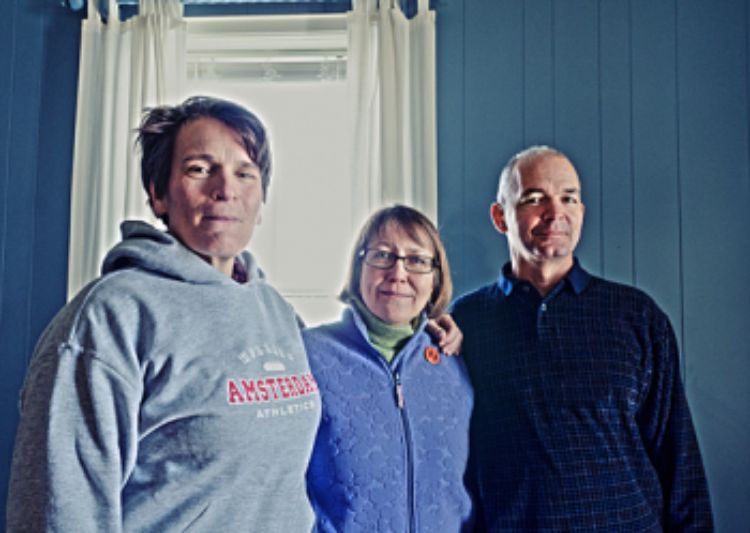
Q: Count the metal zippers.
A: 1